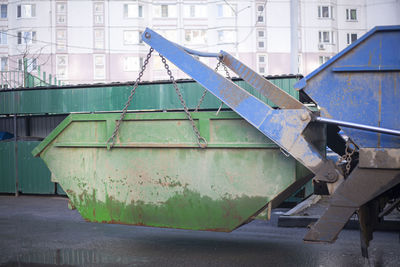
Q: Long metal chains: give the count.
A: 4